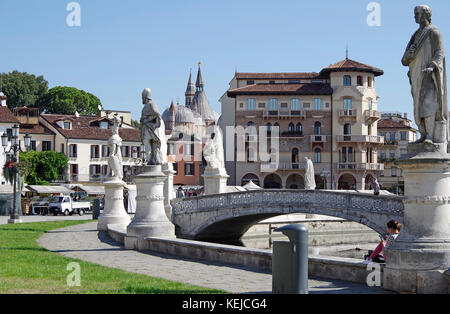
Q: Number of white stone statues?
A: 5